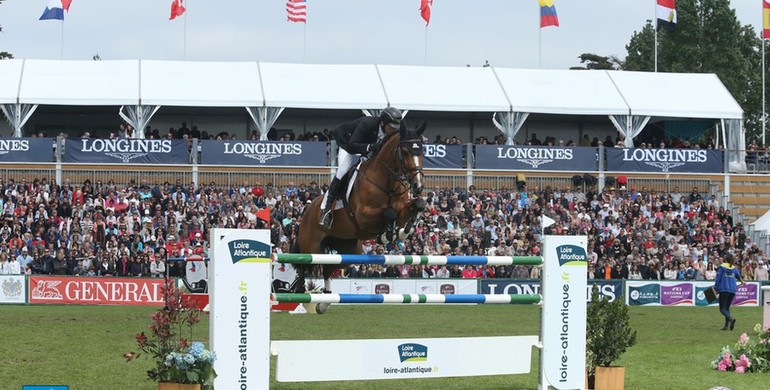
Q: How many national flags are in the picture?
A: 7